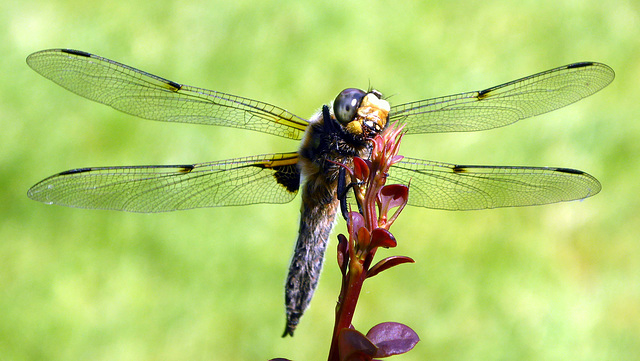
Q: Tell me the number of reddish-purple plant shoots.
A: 1